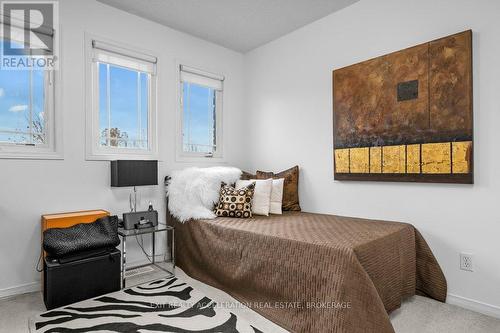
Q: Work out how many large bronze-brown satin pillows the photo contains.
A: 2